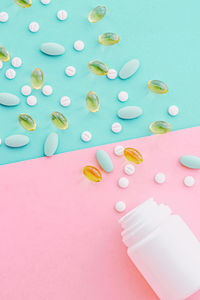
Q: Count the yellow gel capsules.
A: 13